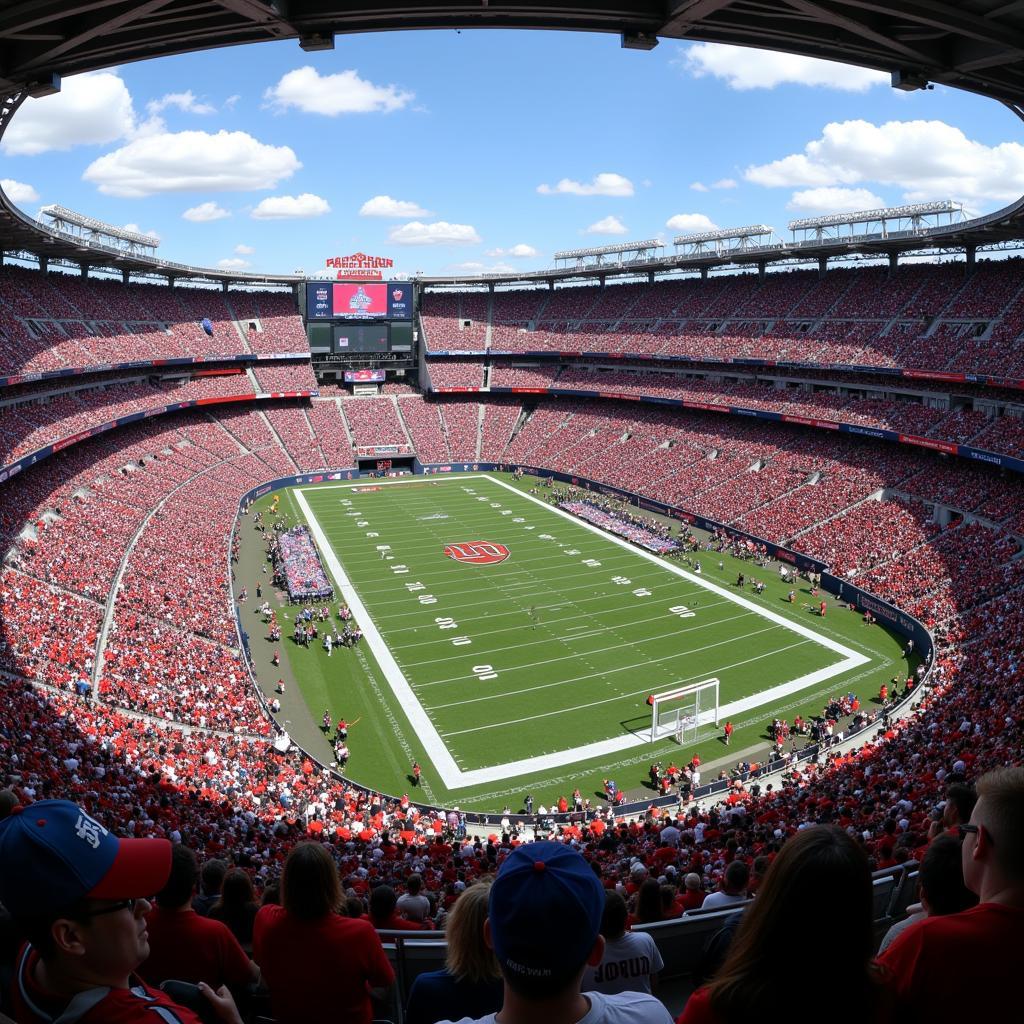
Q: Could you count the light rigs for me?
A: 4